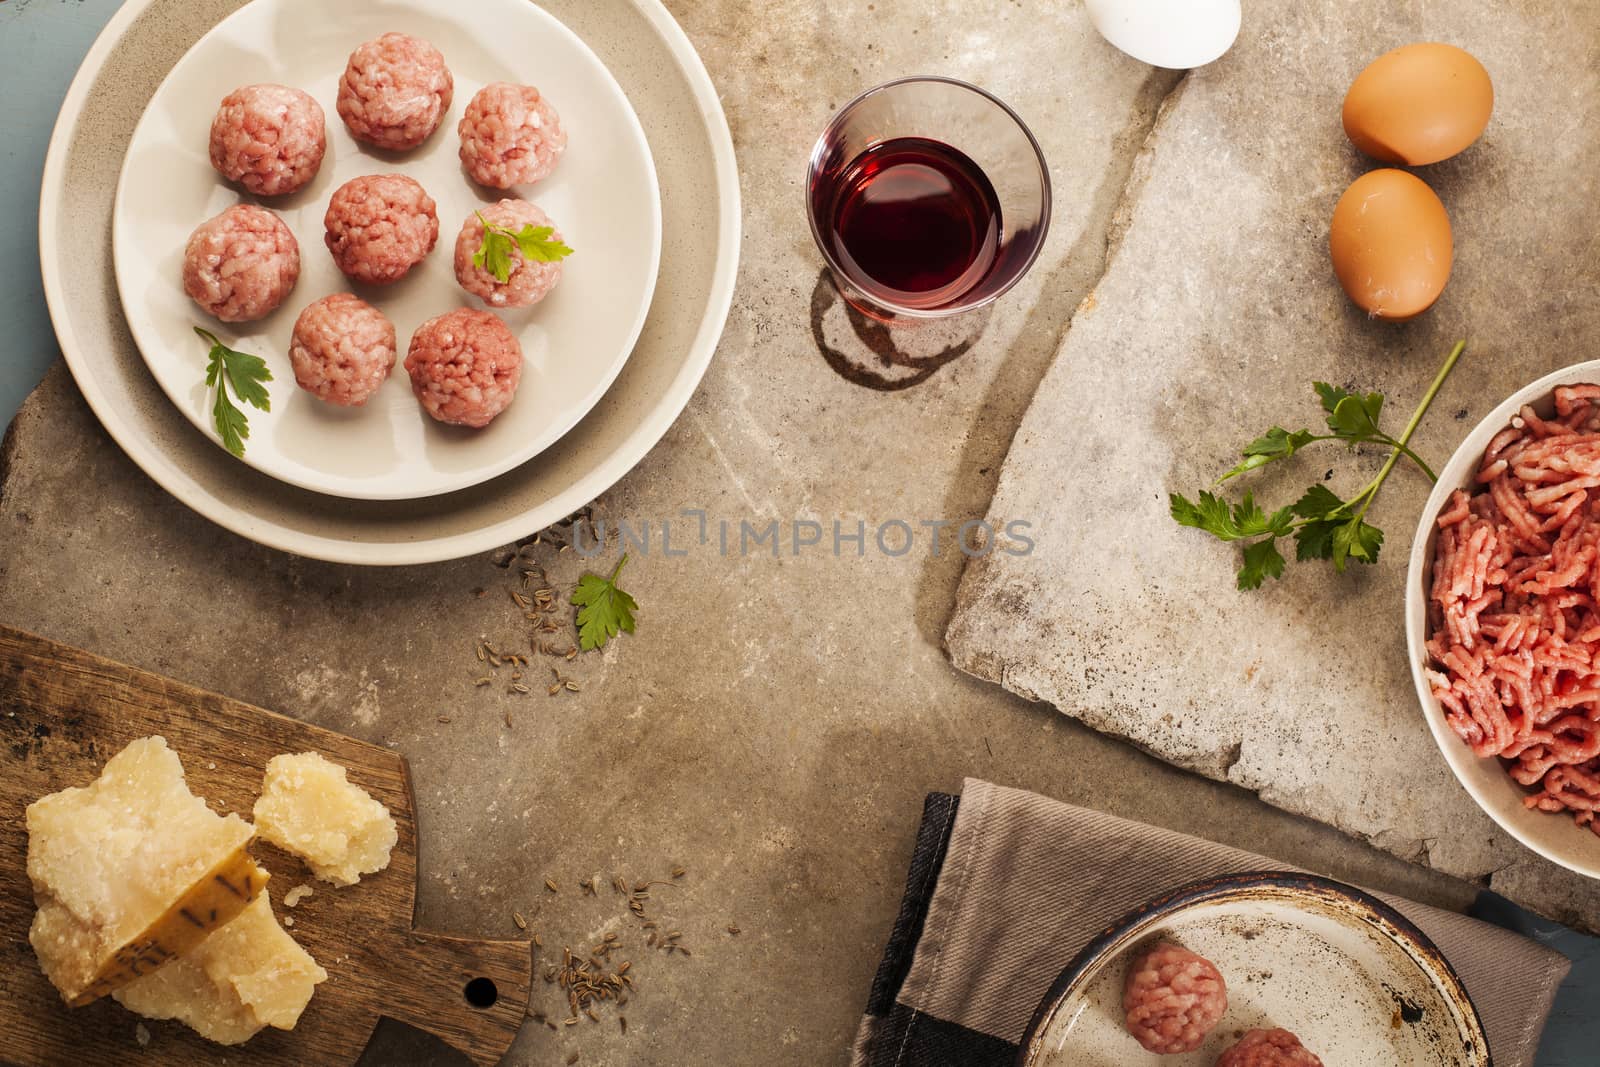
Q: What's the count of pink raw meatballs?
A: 10